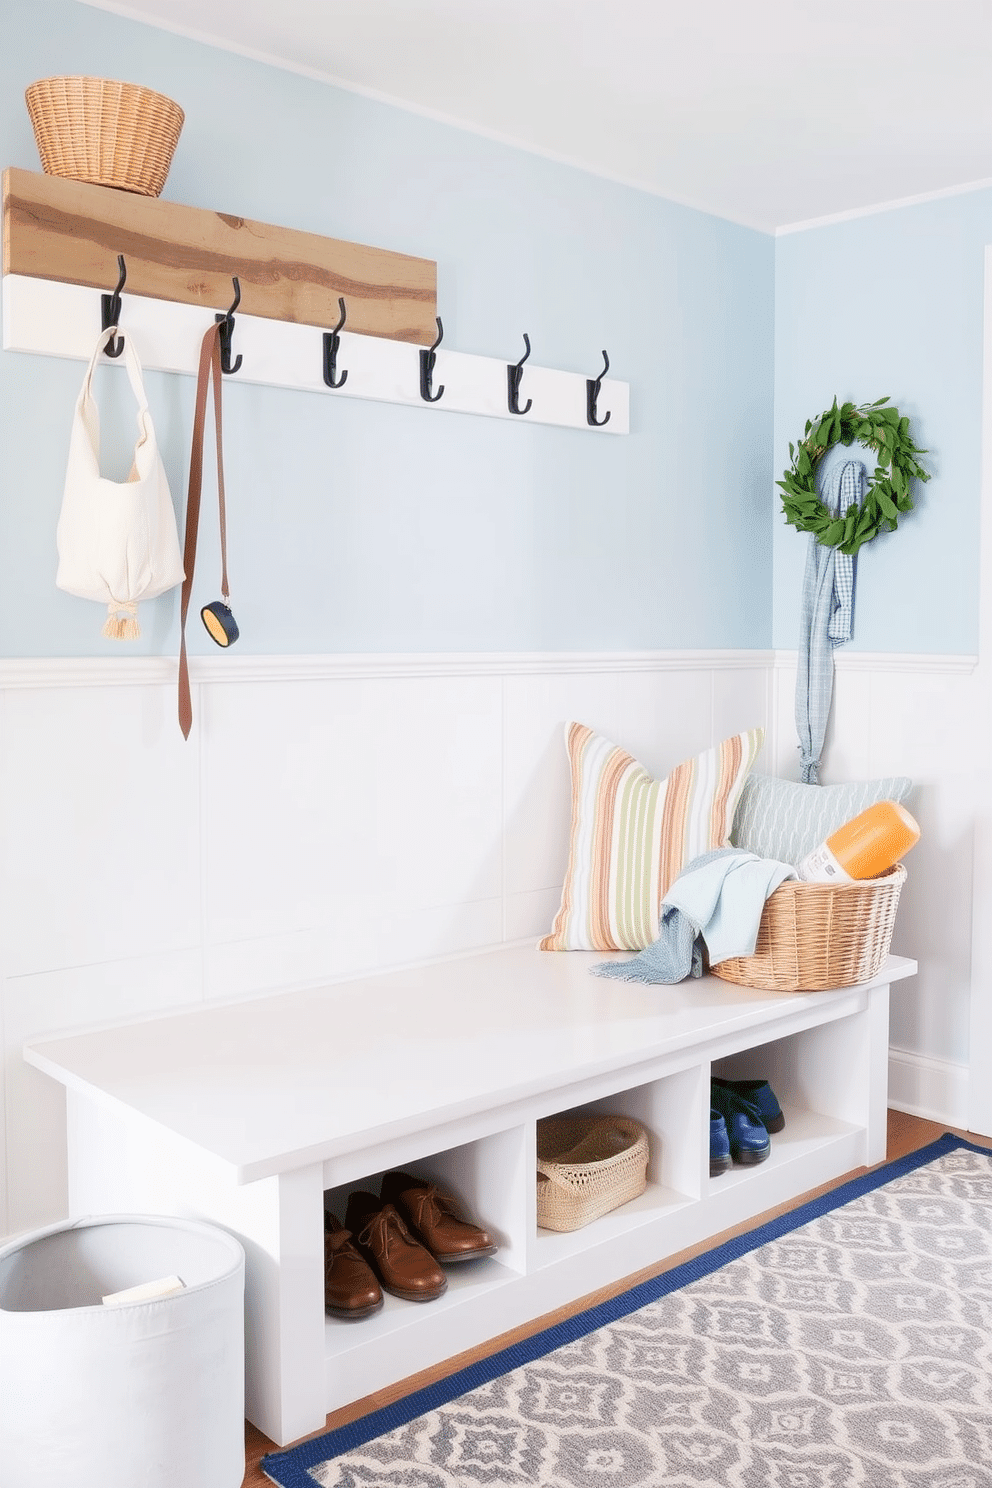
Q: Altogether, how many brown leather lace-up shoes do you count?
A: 3